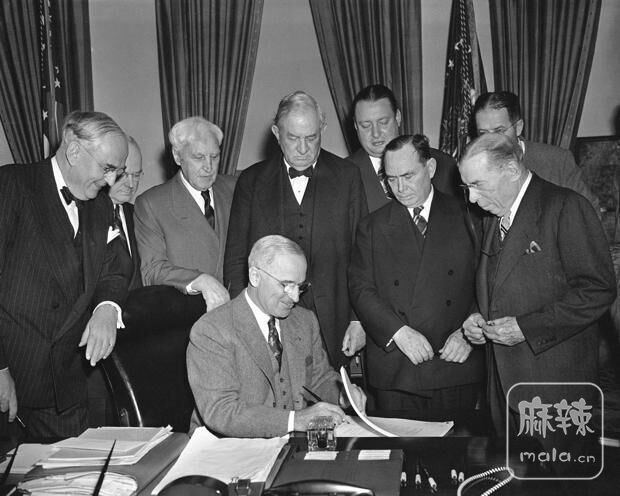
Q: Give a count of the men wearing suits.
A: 9